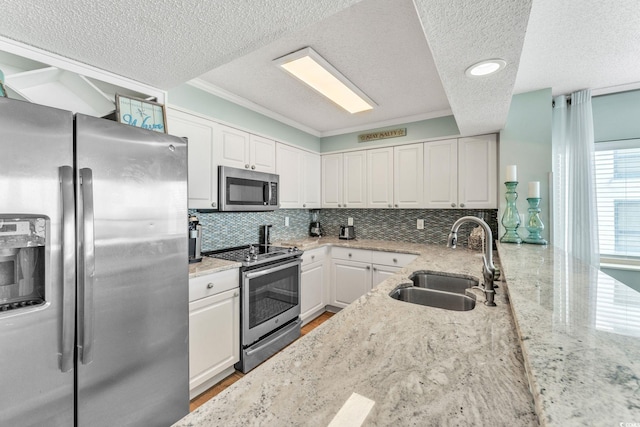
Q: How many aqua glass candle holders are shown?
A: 2